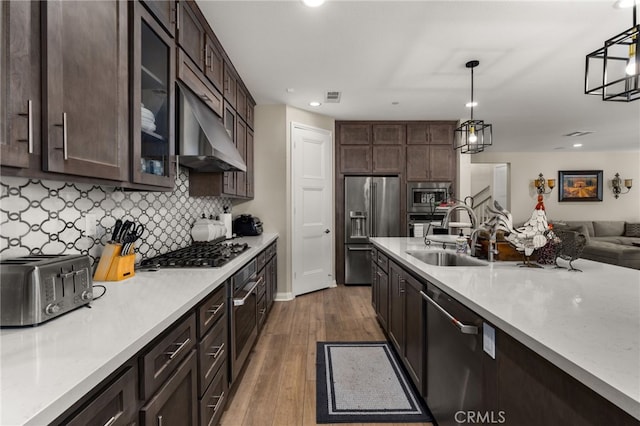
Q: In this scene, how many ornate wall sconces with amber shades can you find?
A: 2